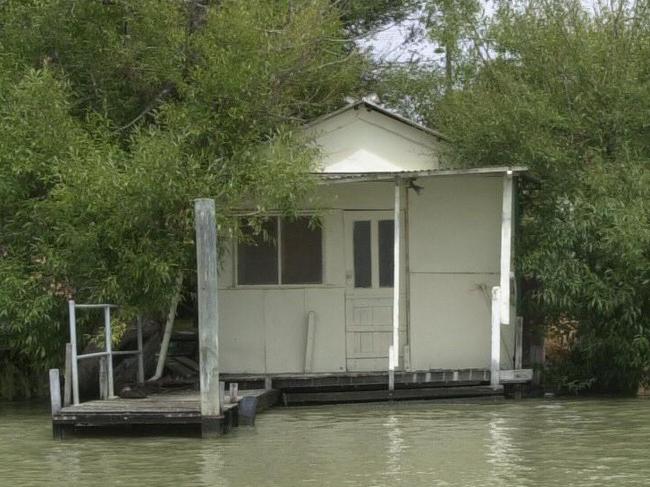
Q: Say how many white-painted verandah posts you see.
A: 2